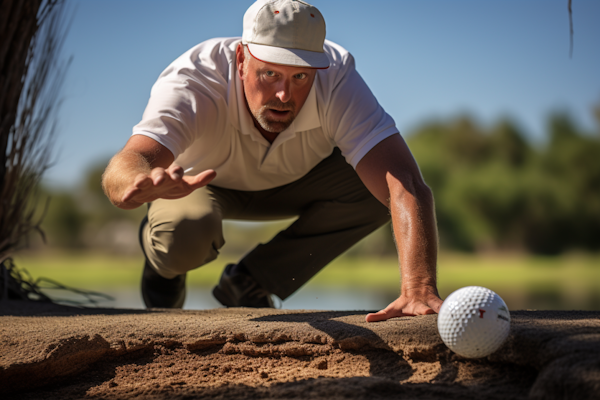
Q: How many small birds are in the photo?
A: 0